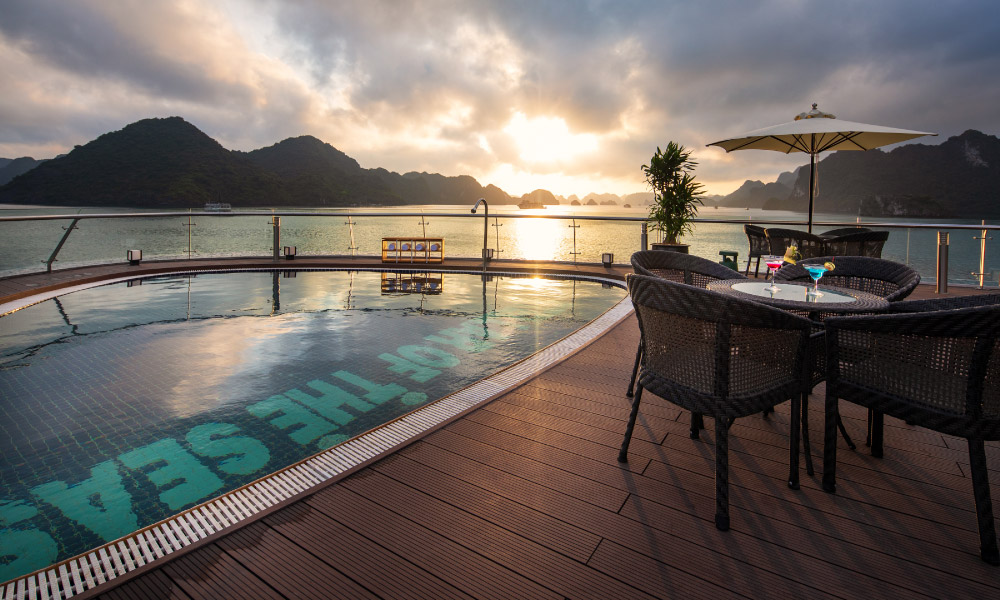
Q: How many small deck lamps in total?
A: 4